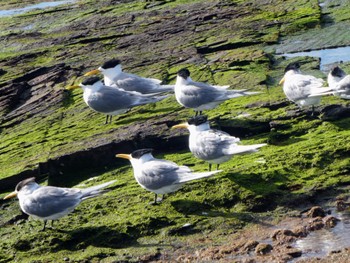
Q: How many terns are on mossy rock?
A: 8